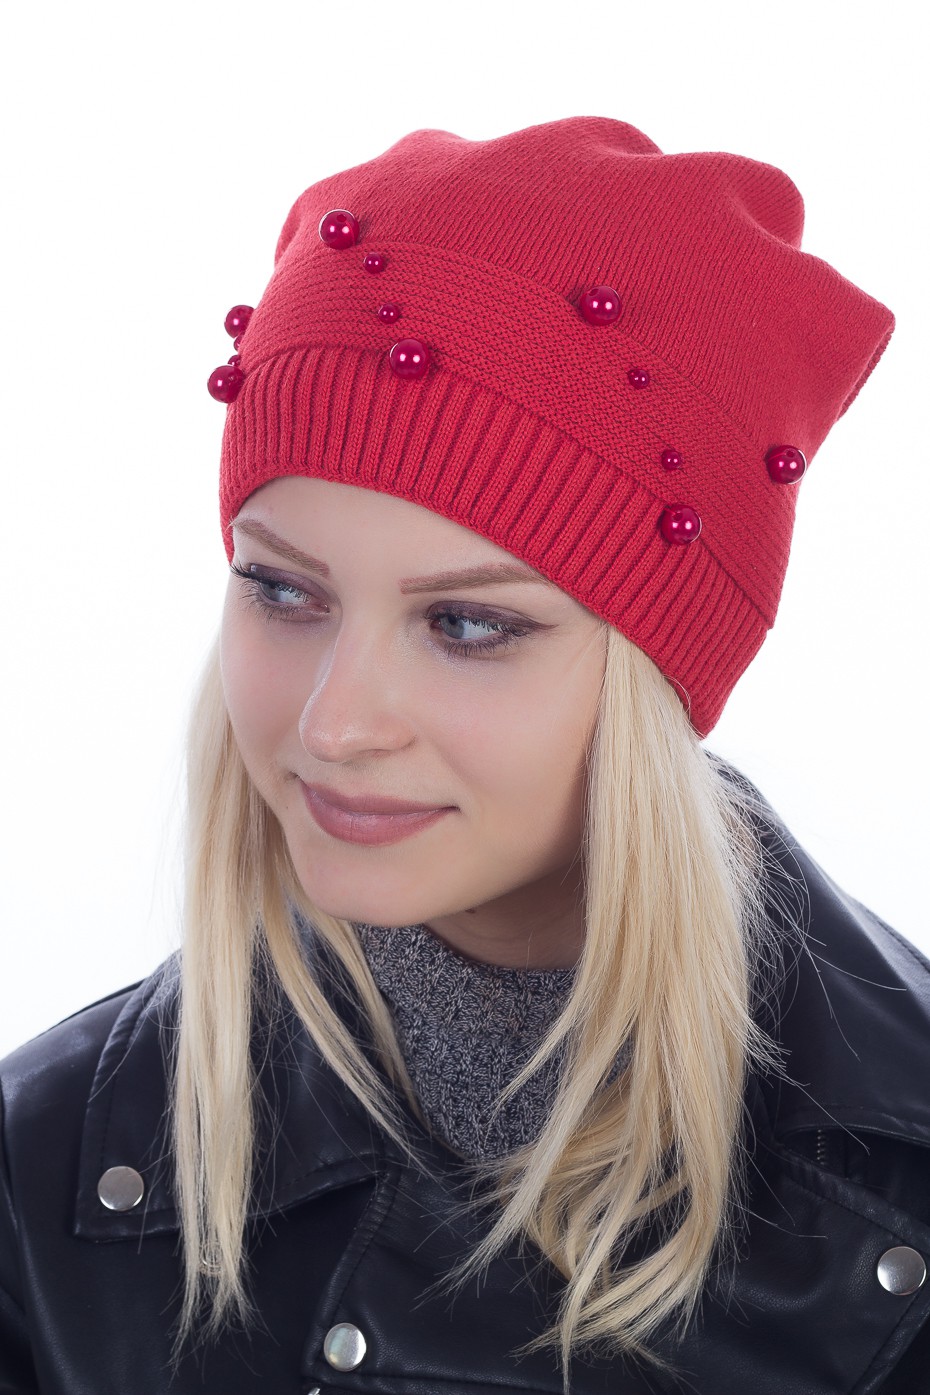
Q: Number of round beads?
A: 13